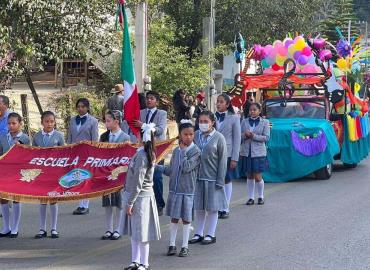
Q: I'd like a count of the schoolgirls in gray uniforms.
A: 9